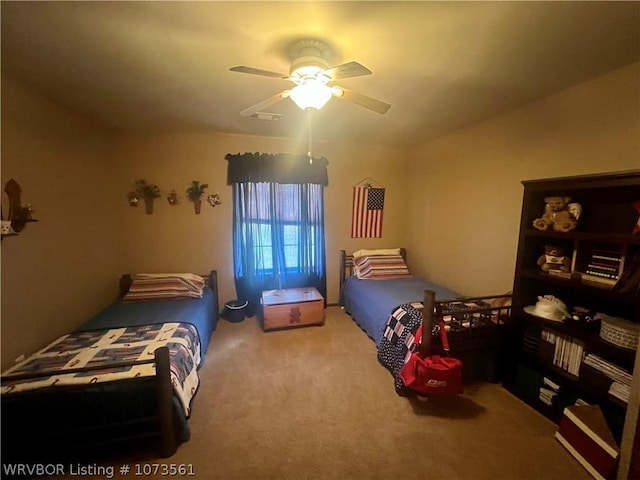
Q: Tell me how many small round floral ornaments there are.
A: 3